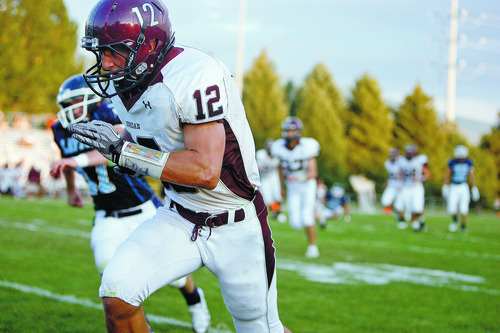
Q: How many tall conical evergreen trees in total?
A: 4